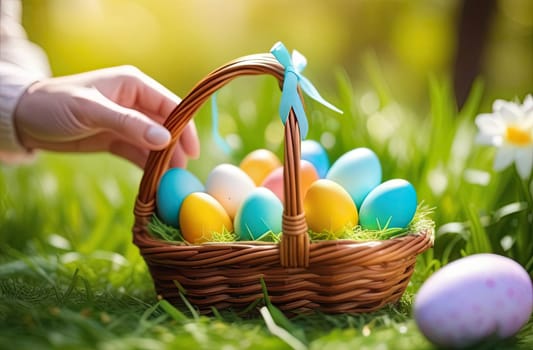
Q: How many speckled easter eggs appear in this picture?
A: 1